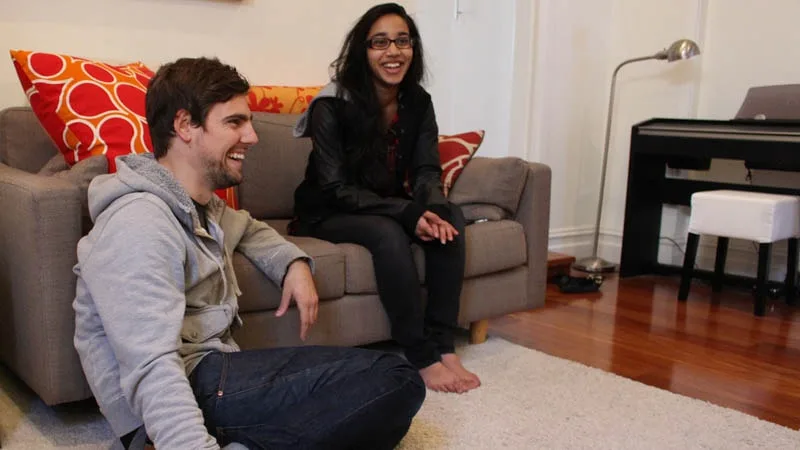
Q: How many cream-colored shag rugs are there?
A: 1